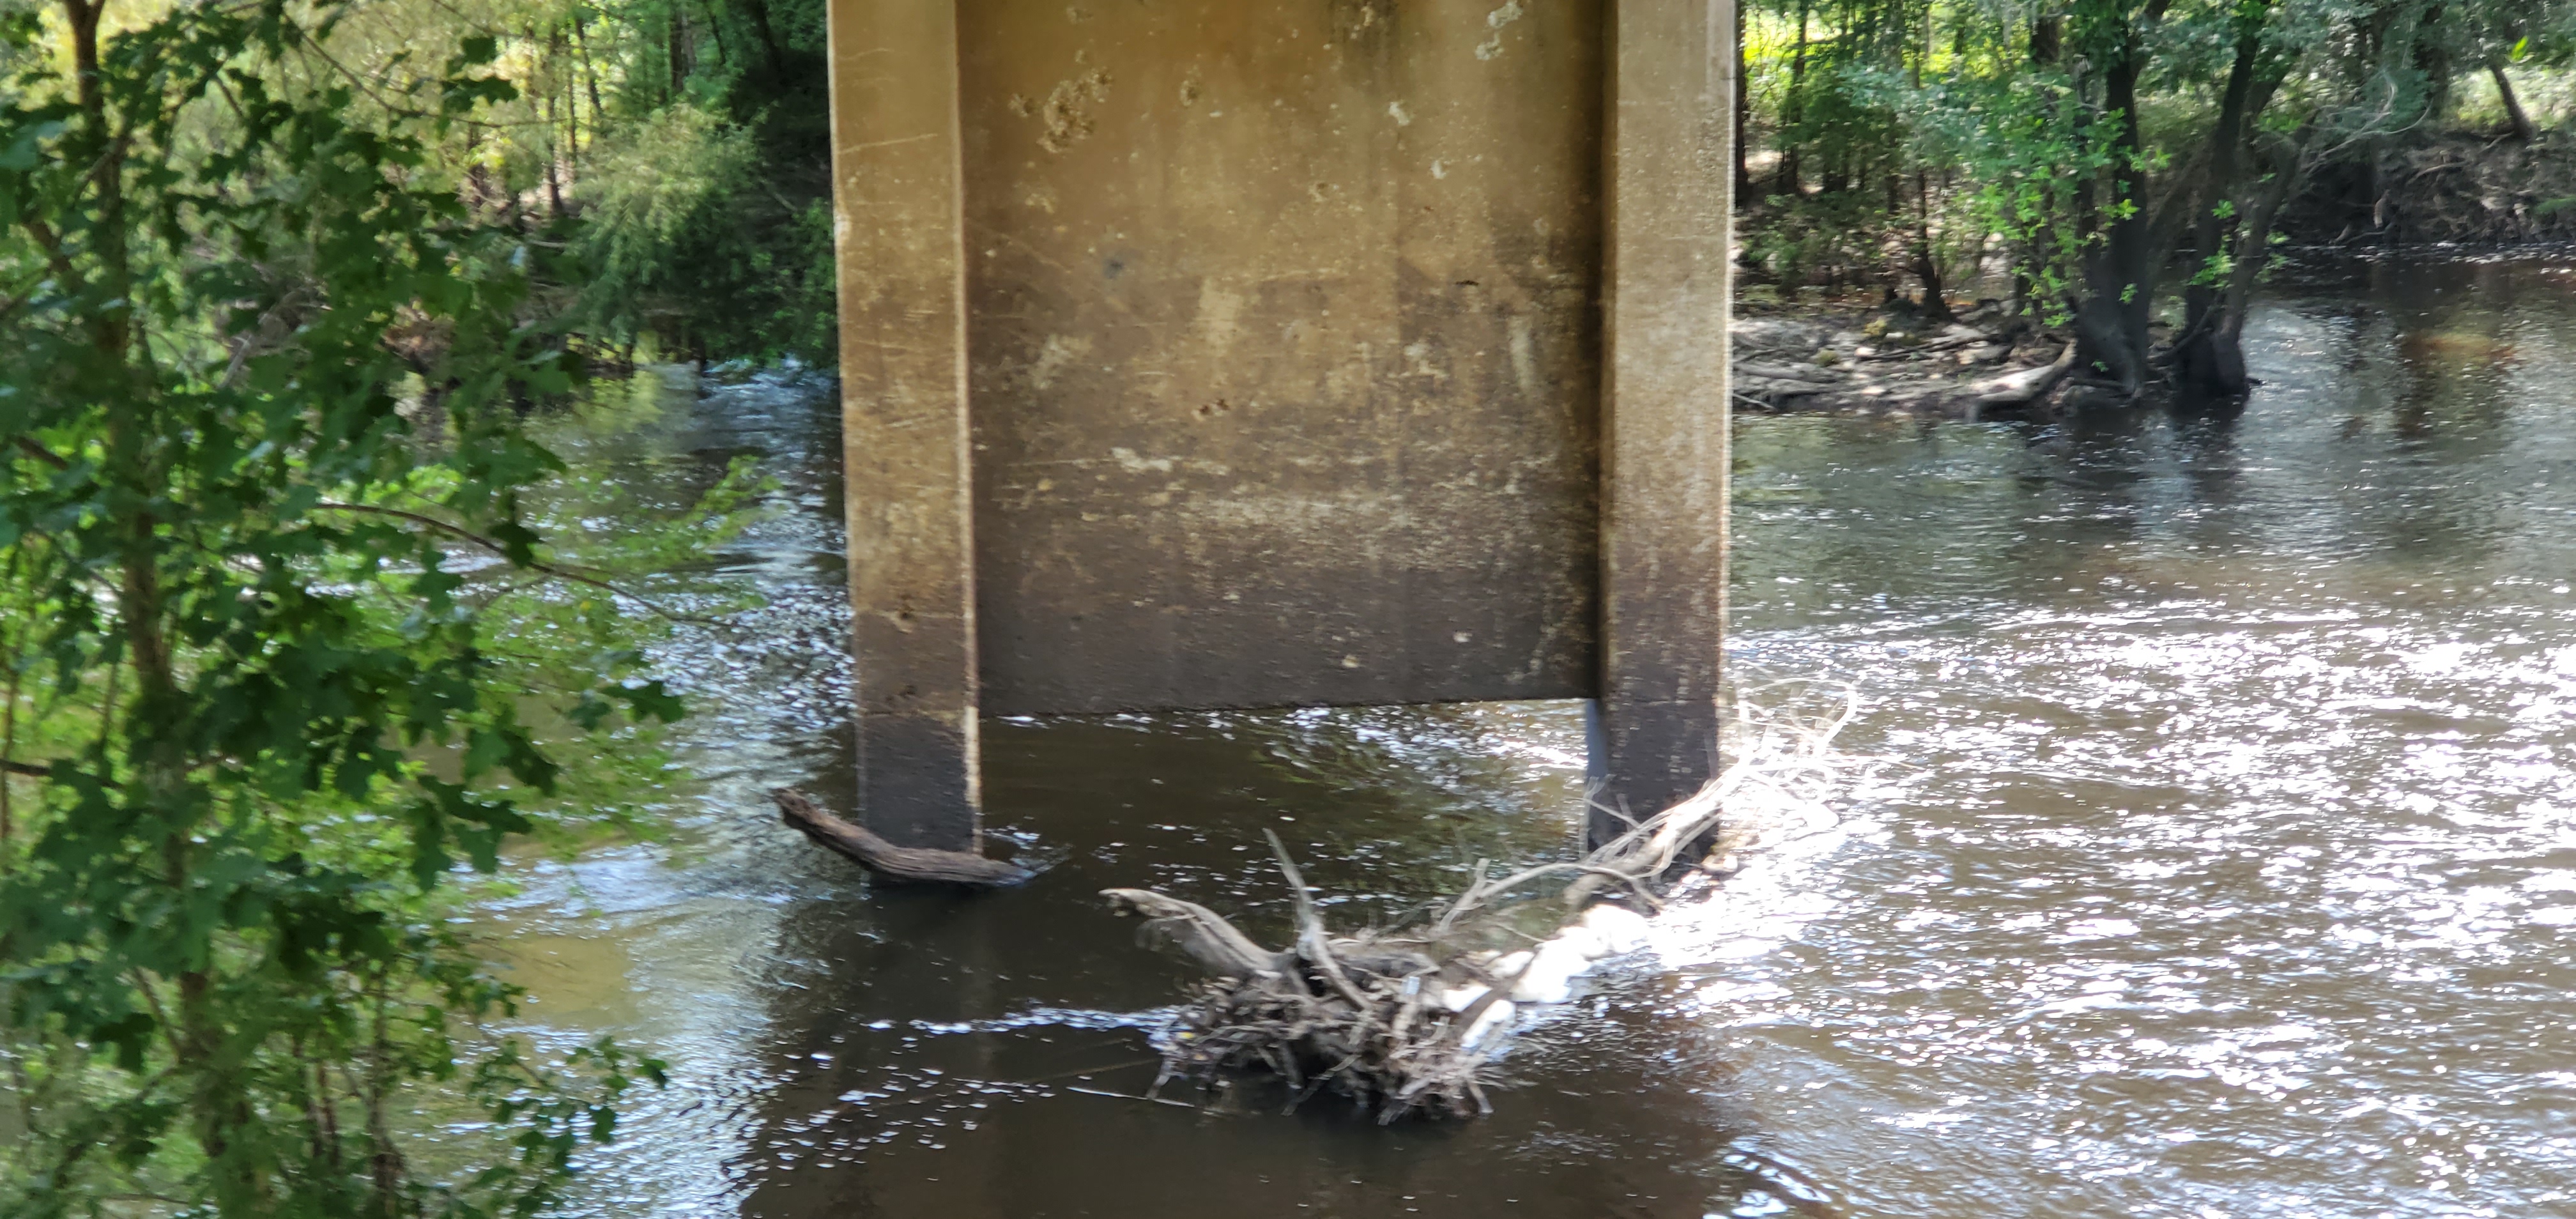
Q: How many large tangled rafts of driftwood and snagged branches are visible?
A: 1